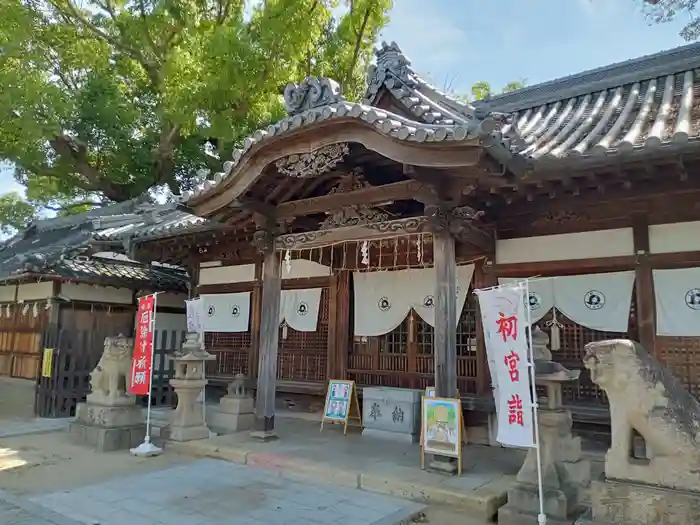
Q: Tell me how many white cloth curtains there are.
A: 5